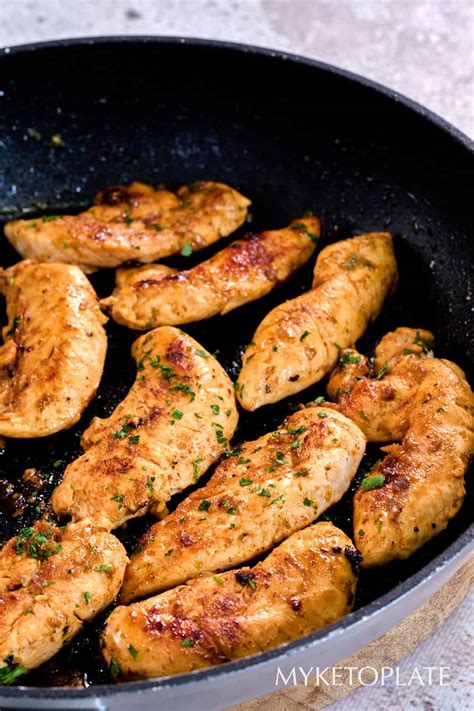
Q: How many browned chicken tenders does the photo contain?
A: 9